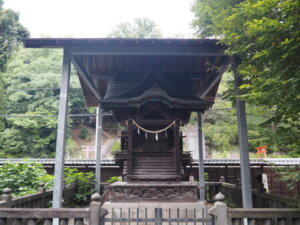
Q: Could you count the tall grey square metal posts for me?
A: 4